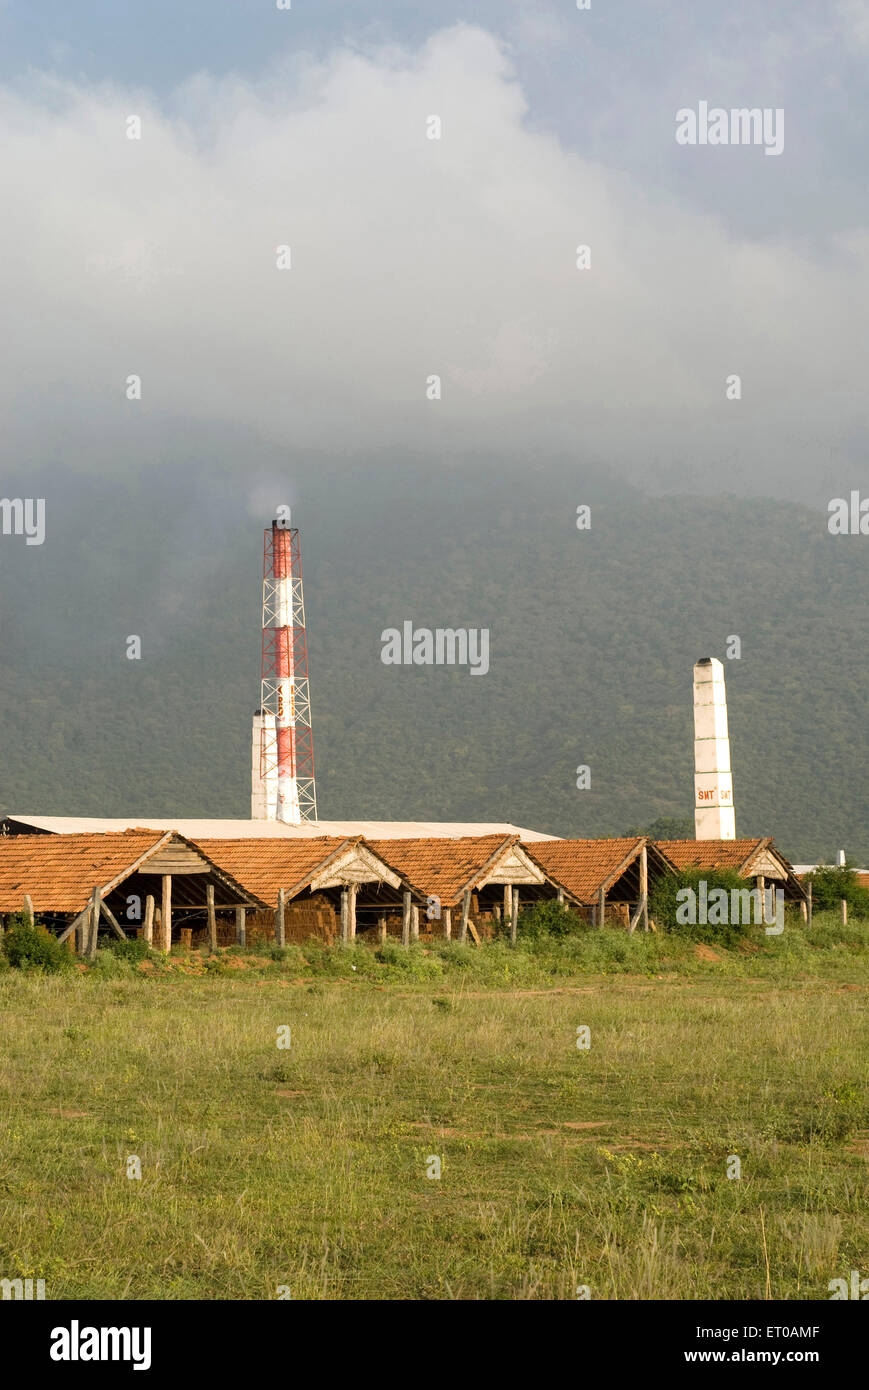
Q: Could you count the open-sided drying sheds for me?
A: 5